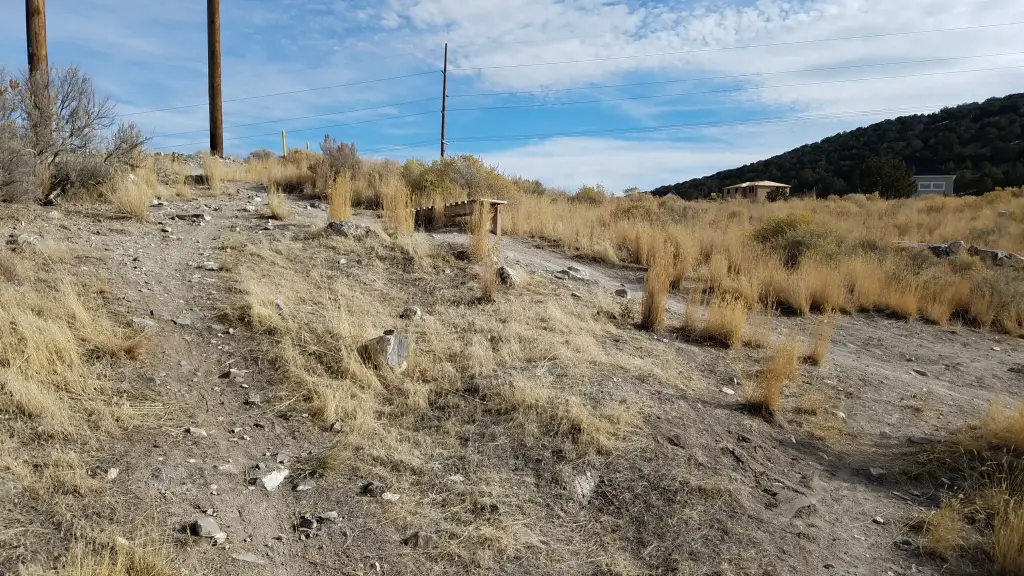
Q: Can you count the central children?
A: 0